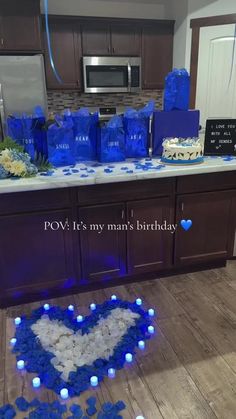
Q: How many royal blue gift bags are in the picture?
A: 6